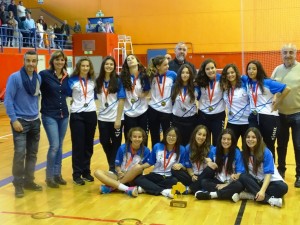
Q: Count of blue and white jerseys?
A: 13